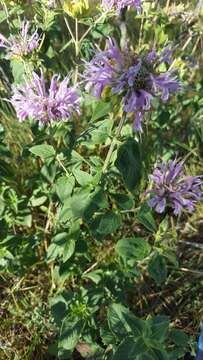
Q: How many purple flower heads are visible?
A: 5